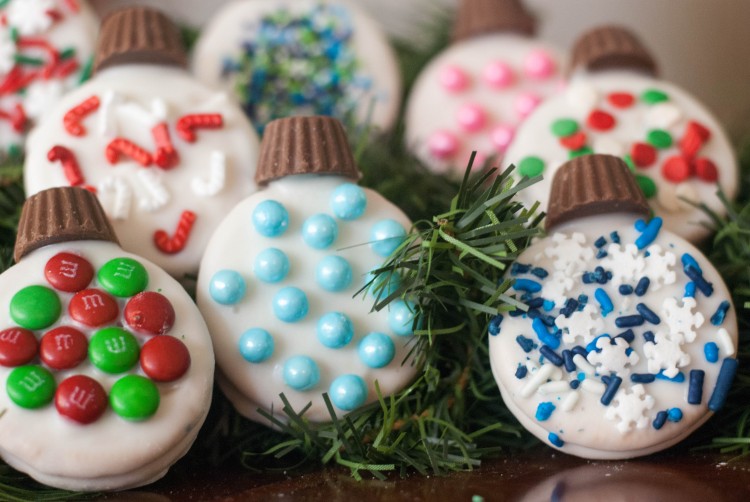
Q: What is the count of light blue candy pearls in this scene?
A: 15